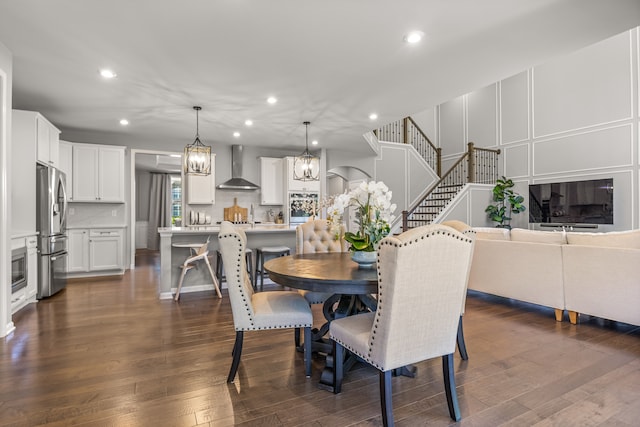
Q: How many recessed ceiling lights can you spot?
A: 8